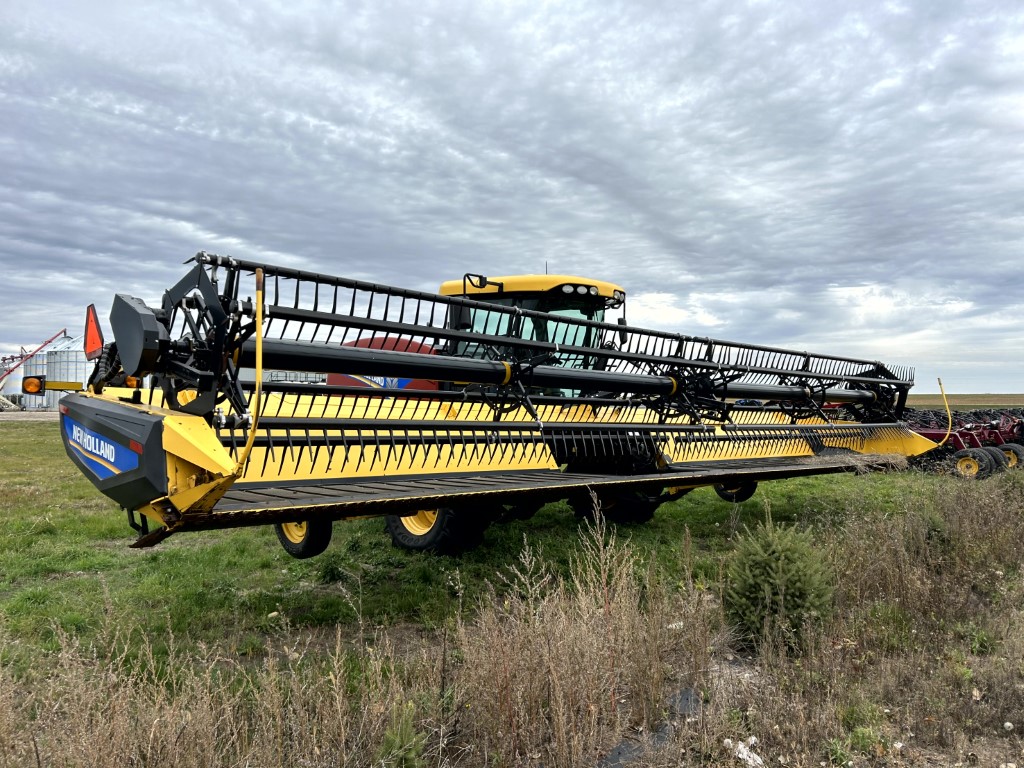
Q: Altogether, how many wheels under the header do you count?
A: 4